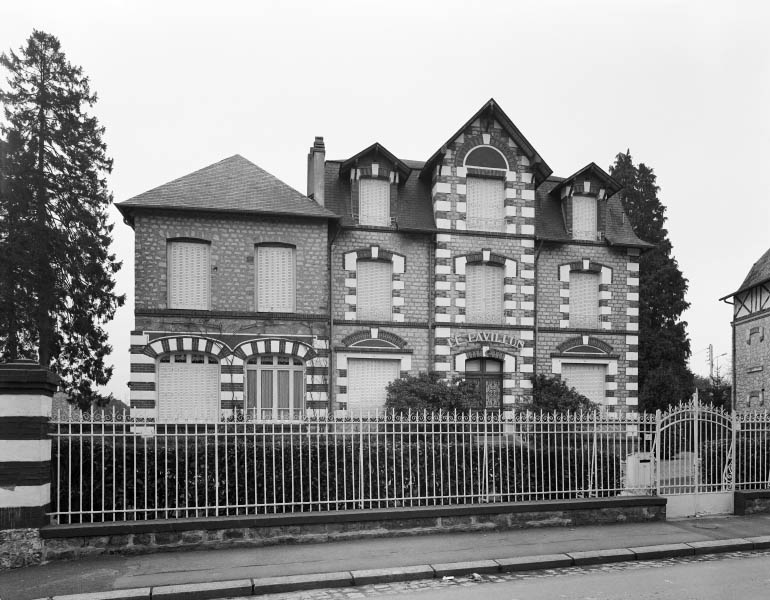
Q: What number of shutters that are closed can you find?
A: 11